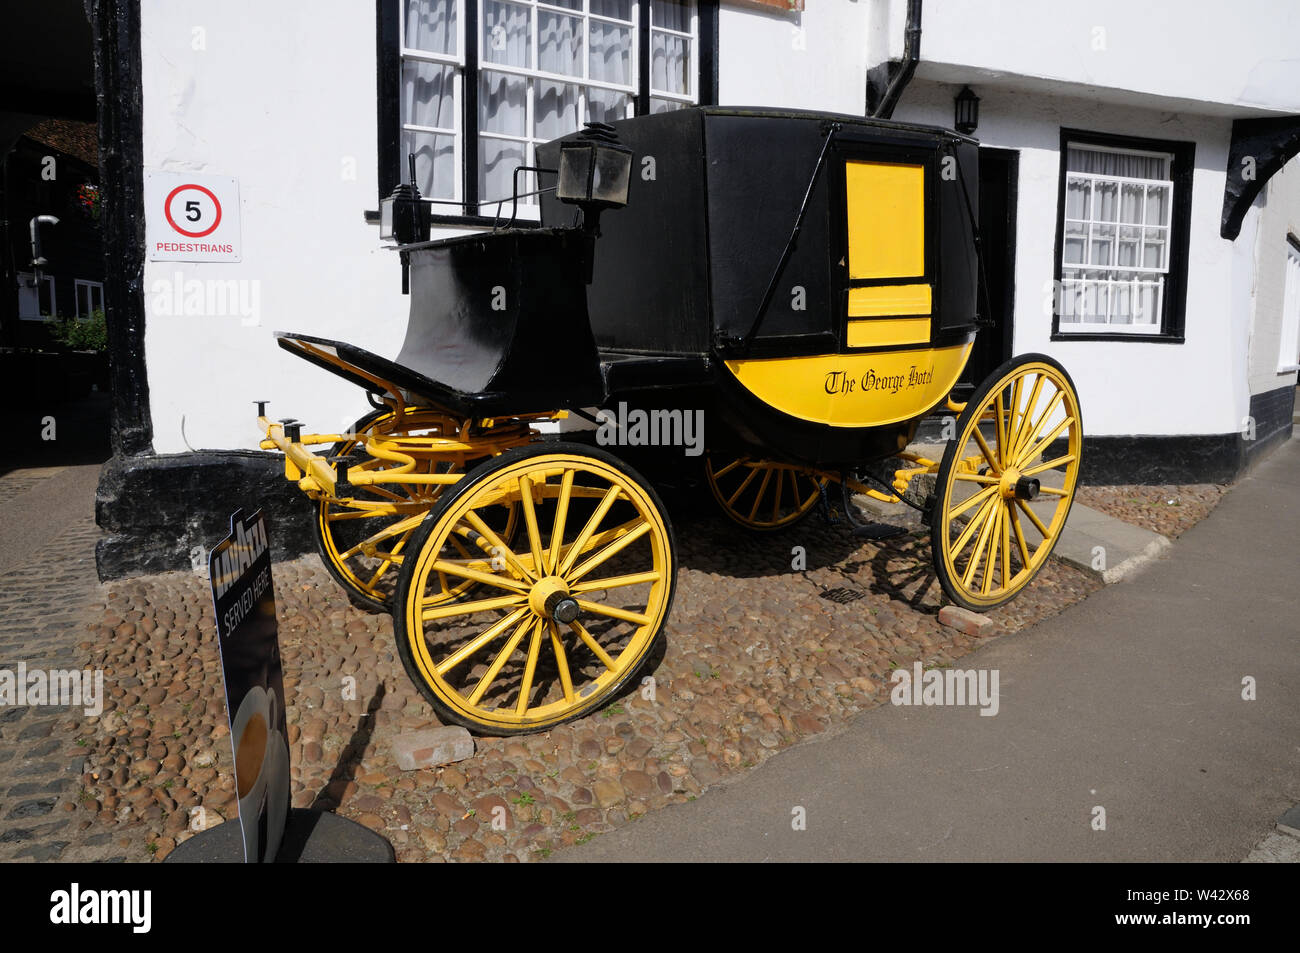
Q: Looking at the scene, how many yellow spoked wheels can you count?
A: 4